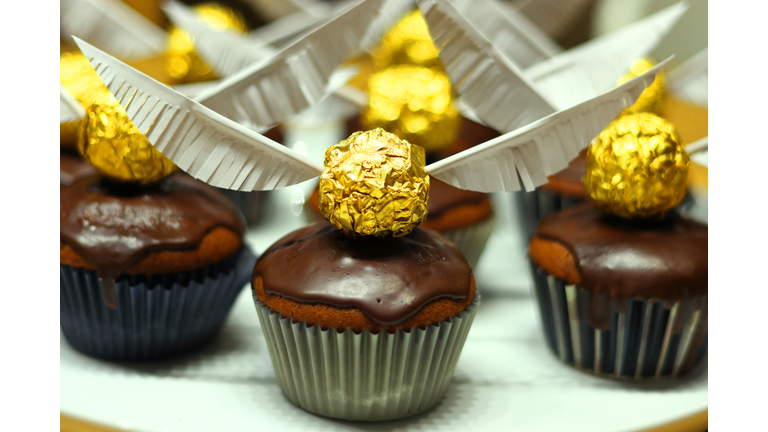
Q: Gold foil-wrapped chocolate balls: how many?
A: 8